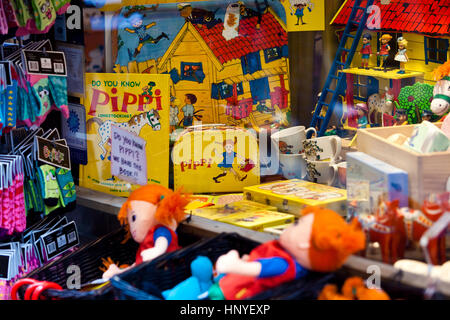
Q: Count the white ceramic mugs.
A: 4